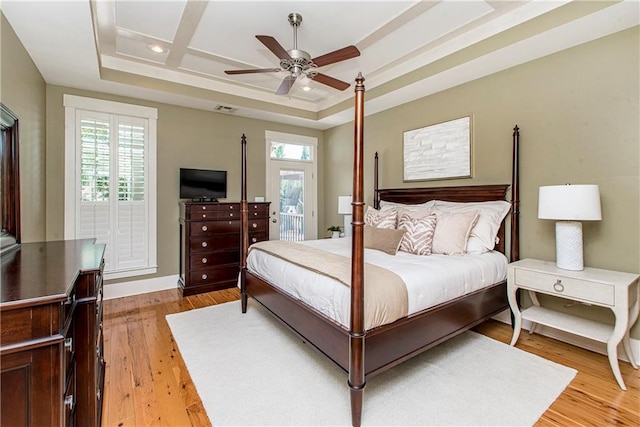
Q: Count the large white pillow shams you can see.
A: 2